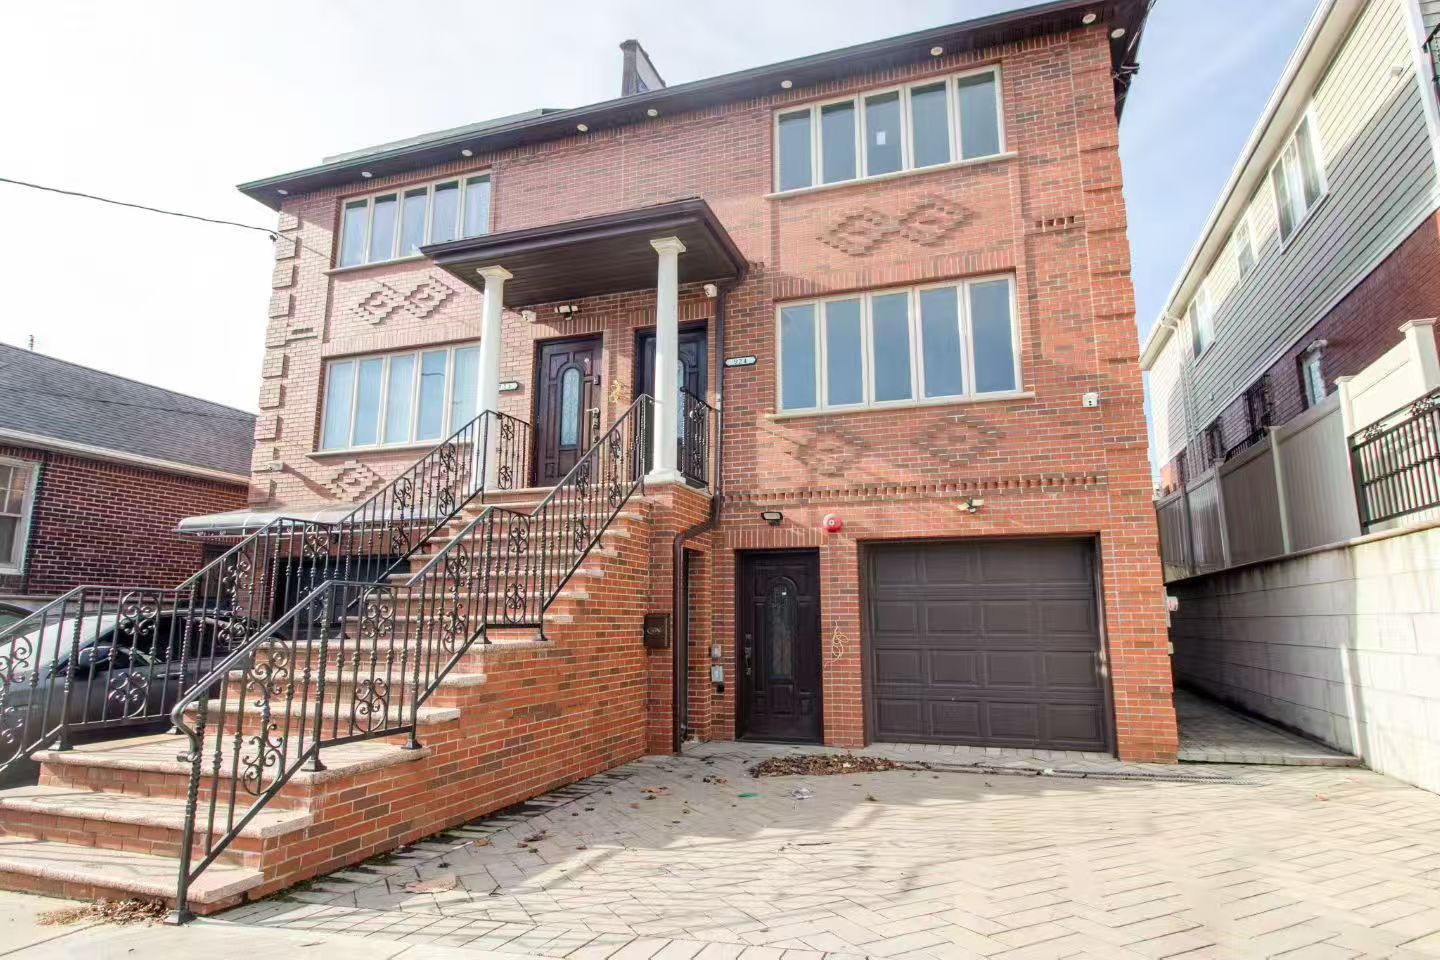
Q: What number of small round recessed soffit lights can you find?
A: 9